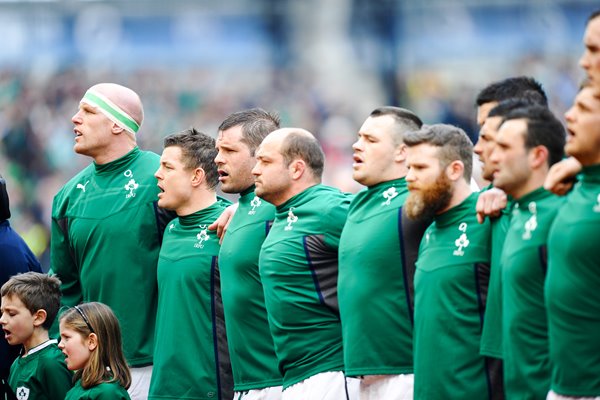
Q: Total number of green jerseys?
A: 11